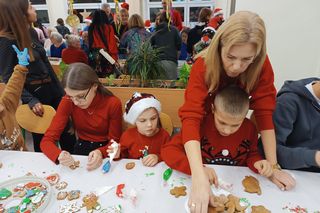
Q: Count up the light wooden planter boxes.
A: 1